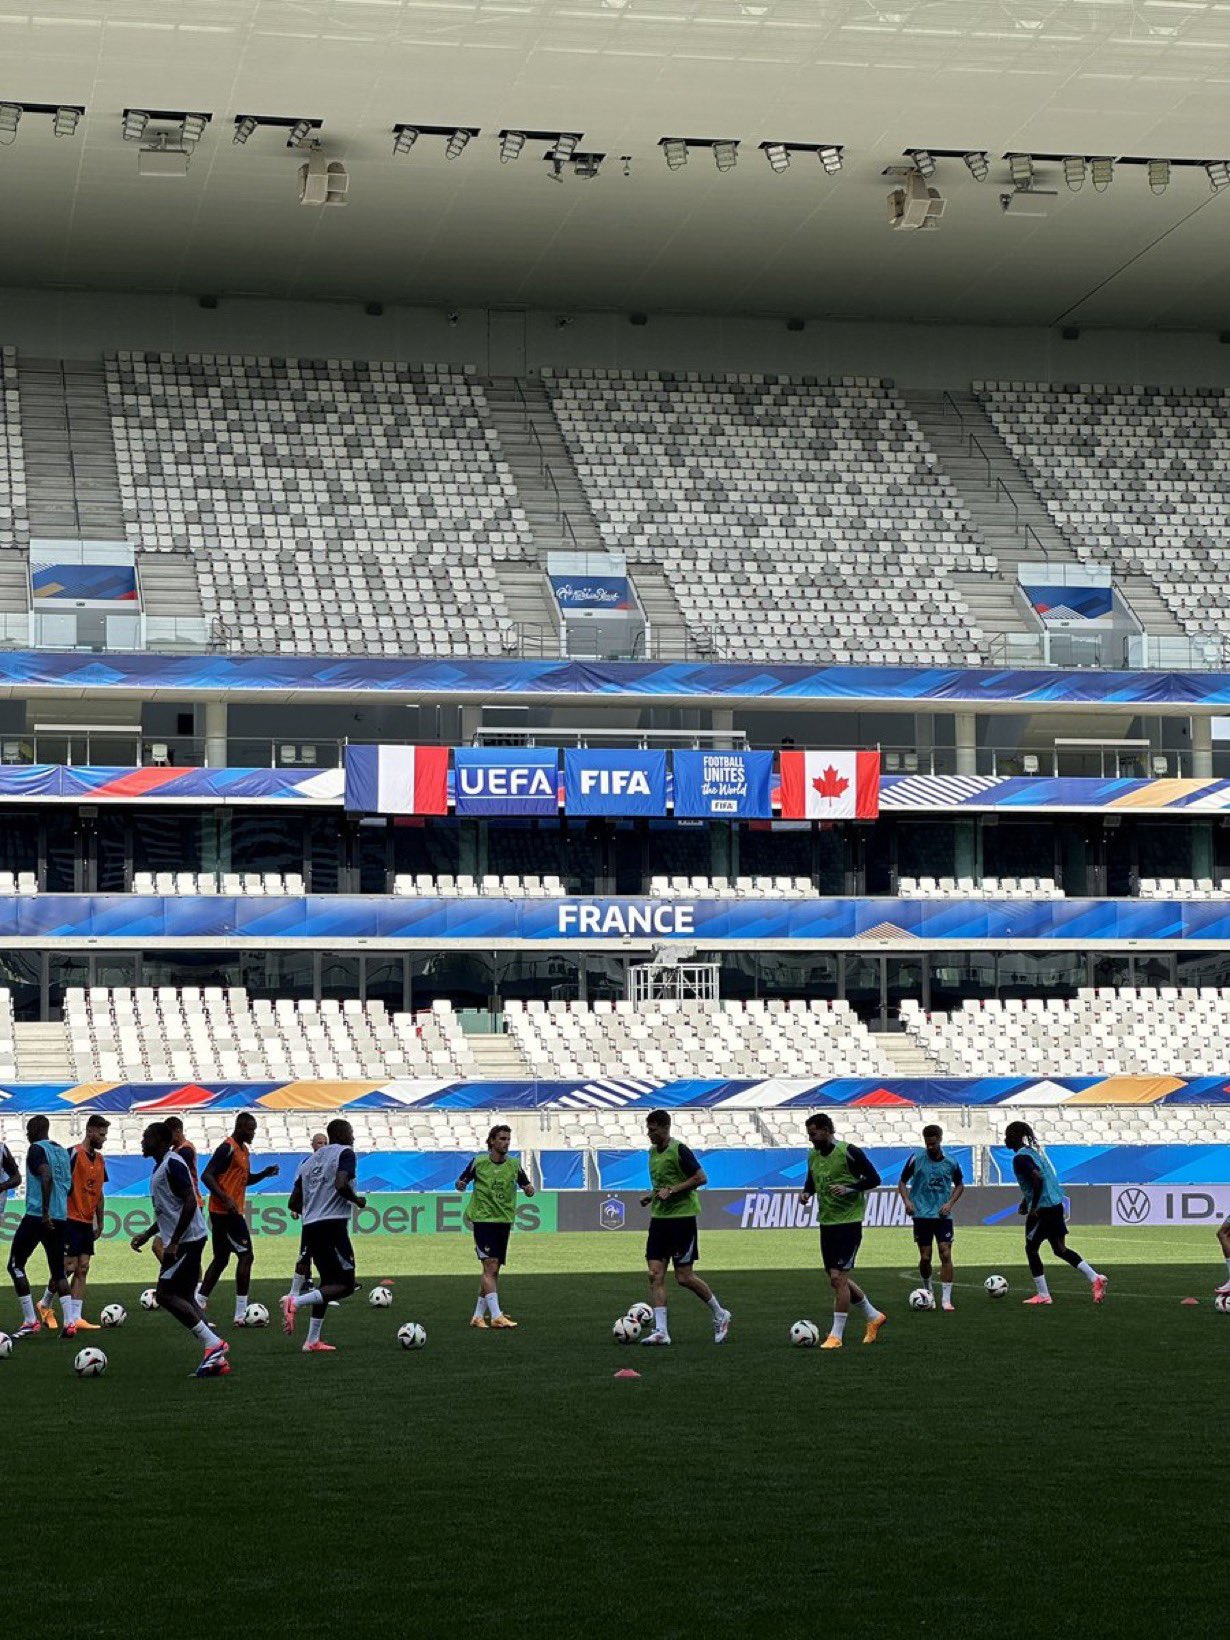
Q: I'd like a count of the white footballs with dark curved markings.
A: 13